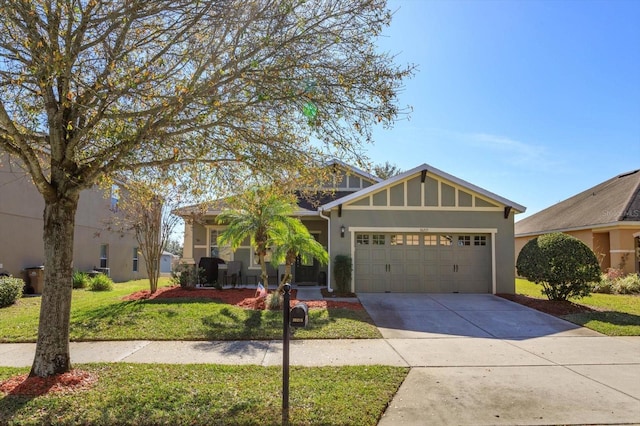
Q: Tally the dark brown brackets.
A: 3